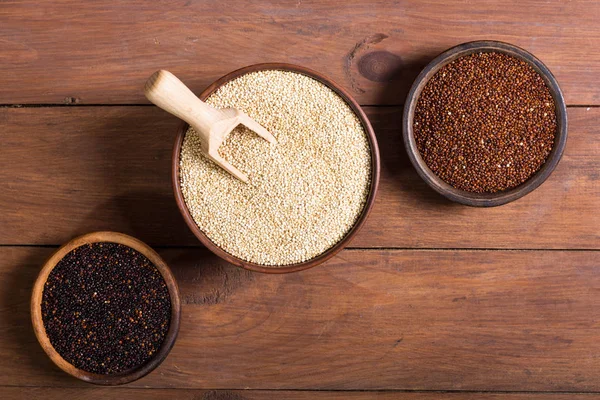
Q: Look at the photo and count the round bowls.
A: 3